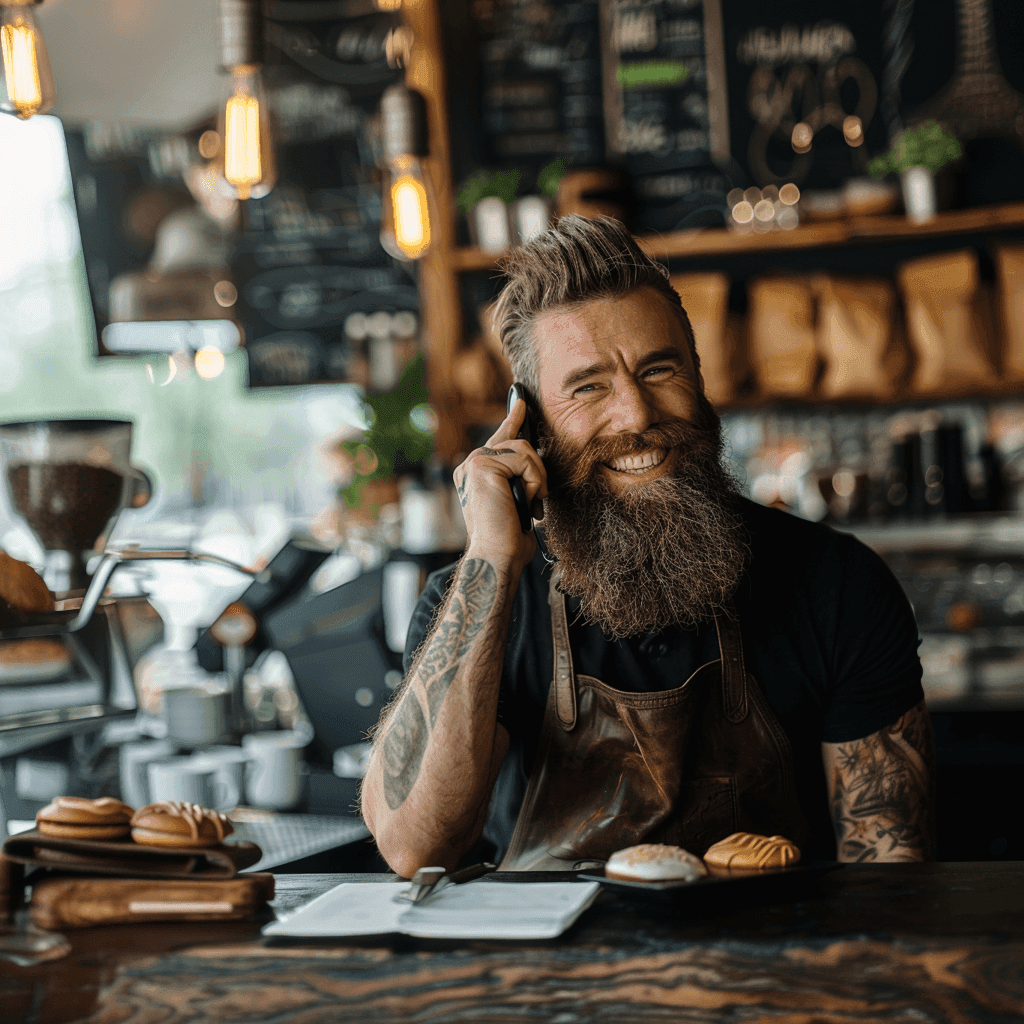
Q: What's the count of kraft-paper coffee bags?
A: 5